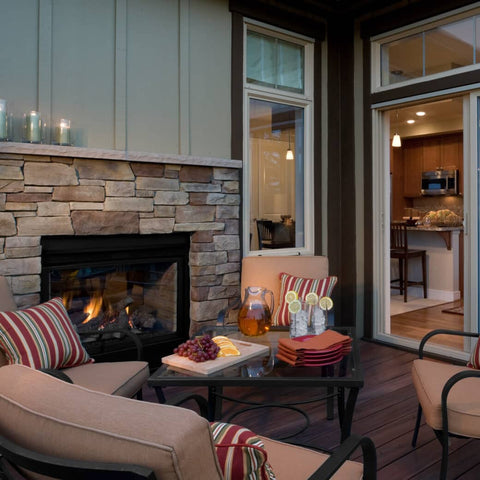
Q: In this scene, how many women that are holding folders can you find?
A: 0